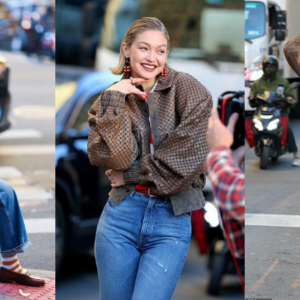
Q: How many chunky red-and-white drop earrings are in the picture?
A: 2